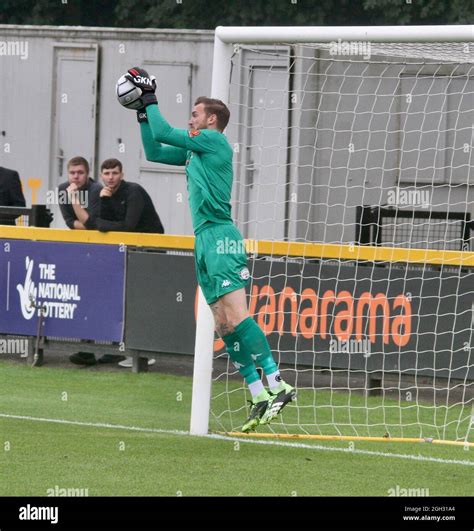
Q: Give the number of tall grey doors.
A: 2